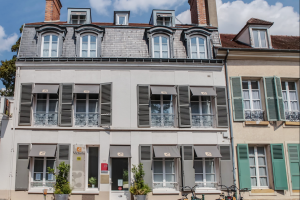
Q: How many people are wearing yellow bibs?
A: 0